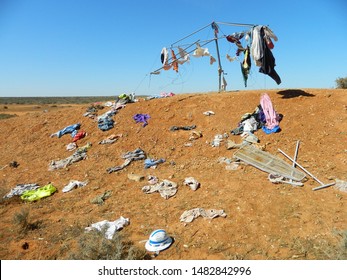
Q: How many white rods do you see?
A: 3